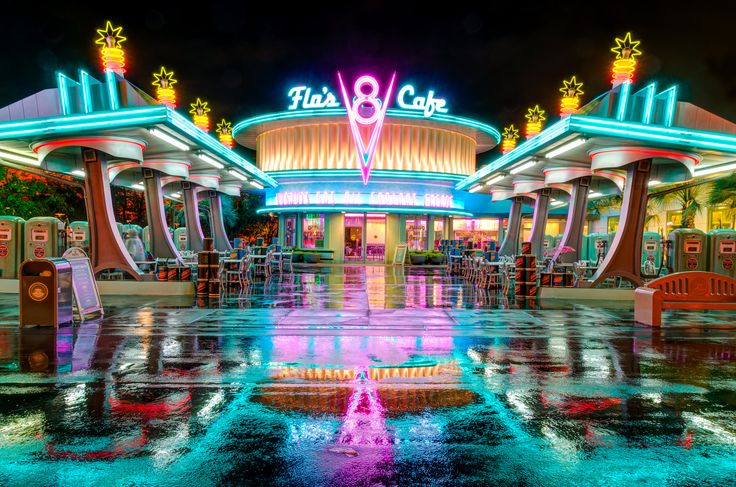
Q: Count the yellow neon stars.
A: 8